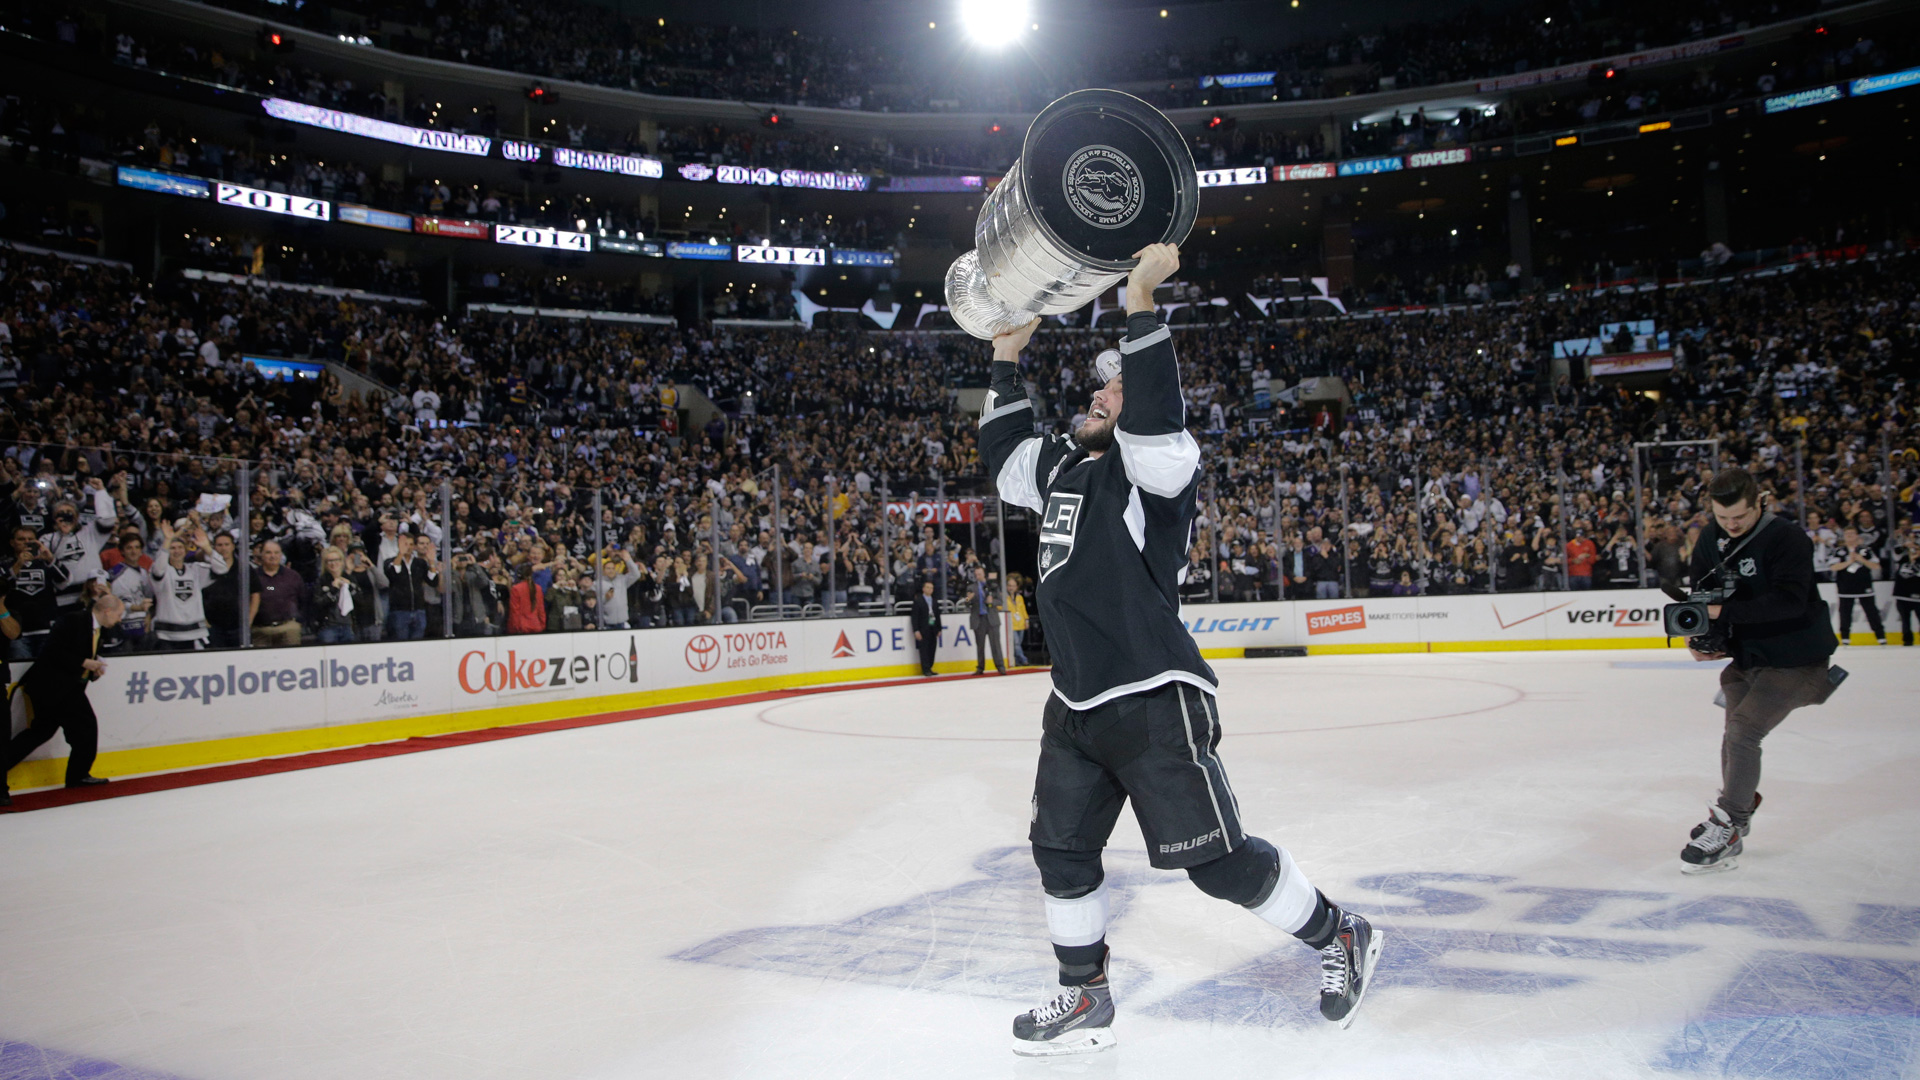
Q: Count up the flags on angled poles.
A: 1